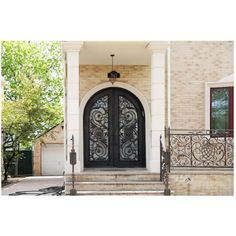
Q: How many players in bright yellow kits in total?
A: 0